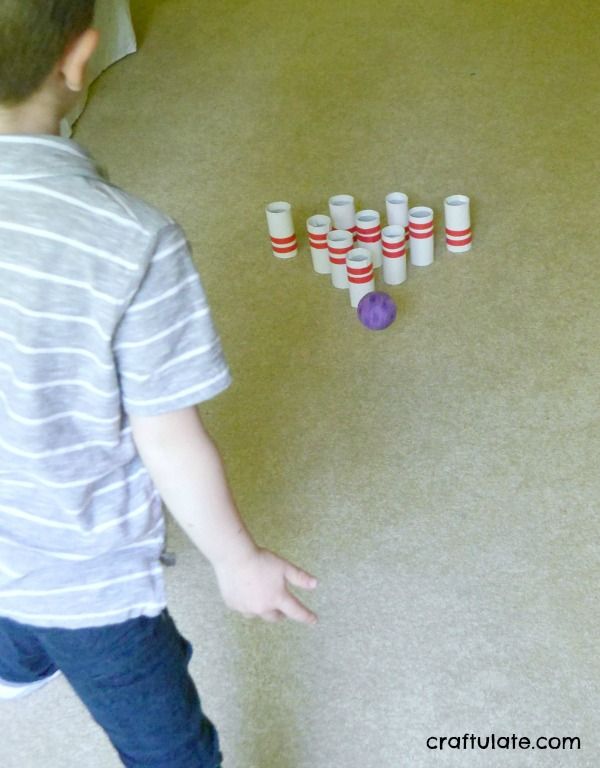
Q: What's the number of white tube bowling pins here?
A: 10